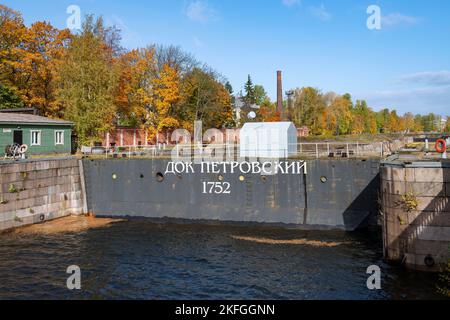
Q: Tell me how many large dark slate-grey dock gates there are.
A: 1